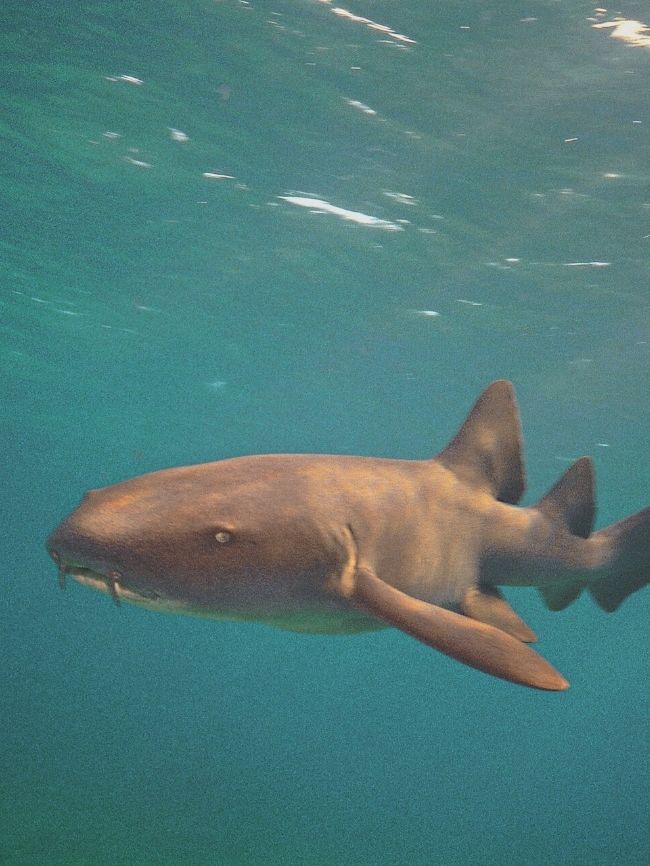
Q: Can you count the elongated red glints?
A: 0